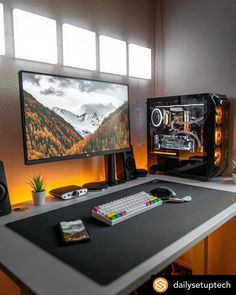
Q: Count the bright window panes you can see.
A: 5